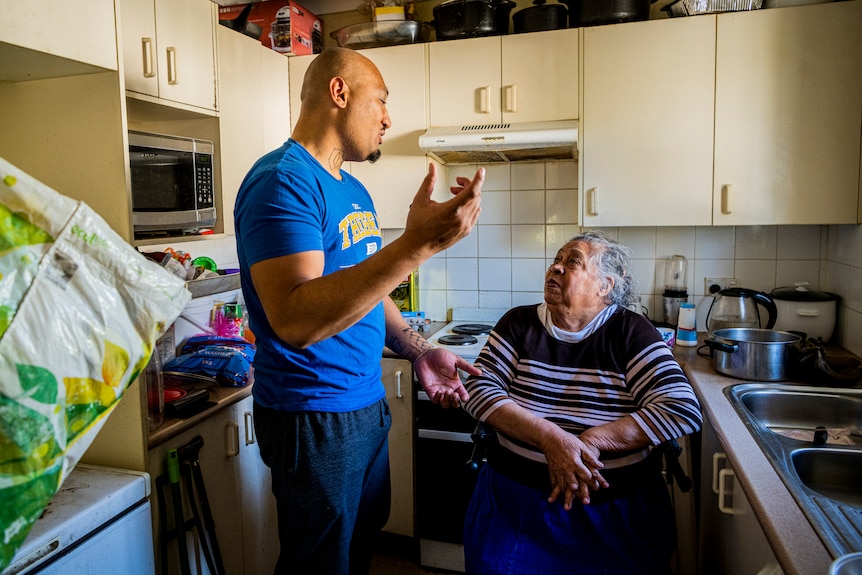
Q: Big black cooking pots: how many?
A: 3